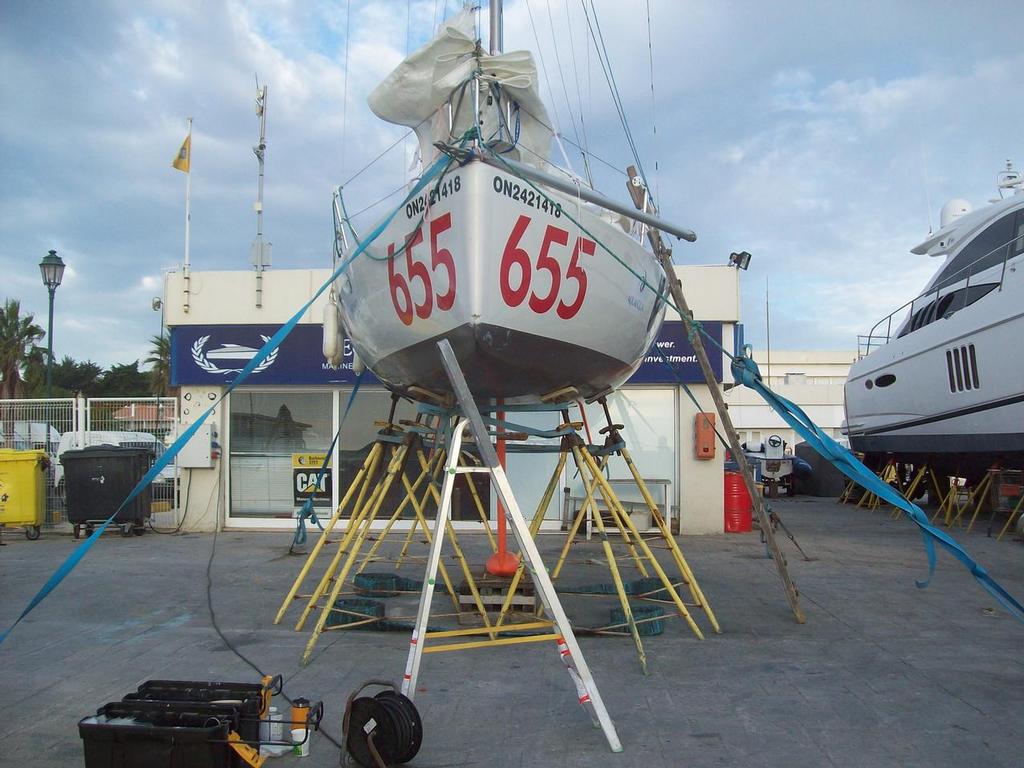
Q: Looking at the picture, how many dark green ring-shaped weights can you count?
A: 4